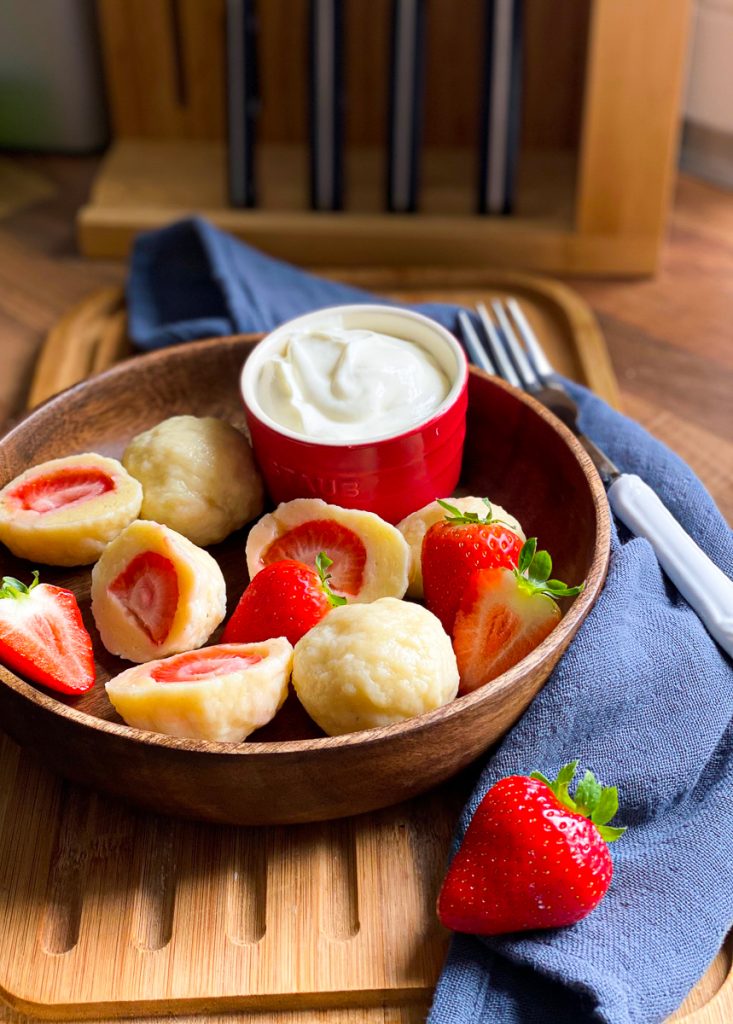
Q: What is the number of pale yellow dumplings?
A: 7